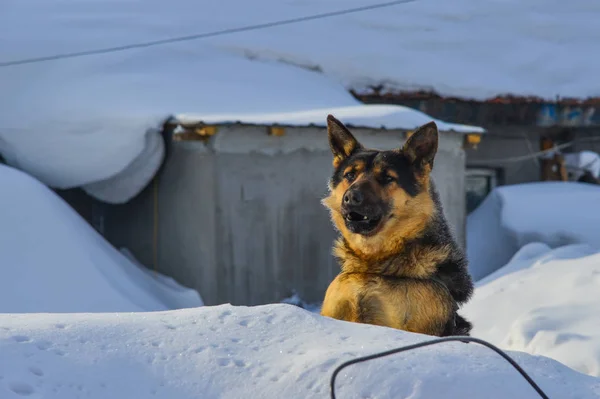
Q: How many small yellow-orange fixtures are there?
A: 4